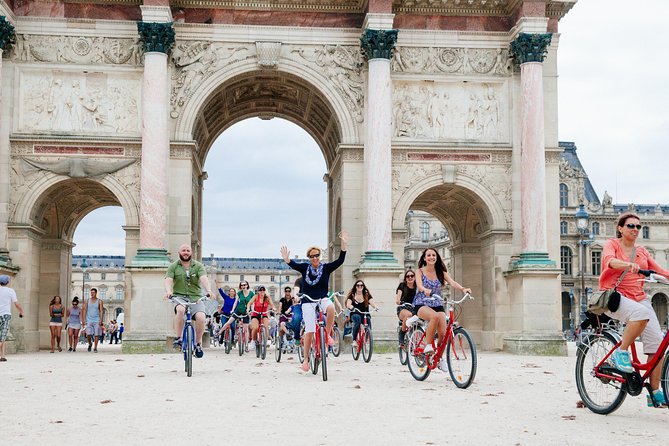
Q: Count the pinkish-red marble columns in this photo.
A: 3